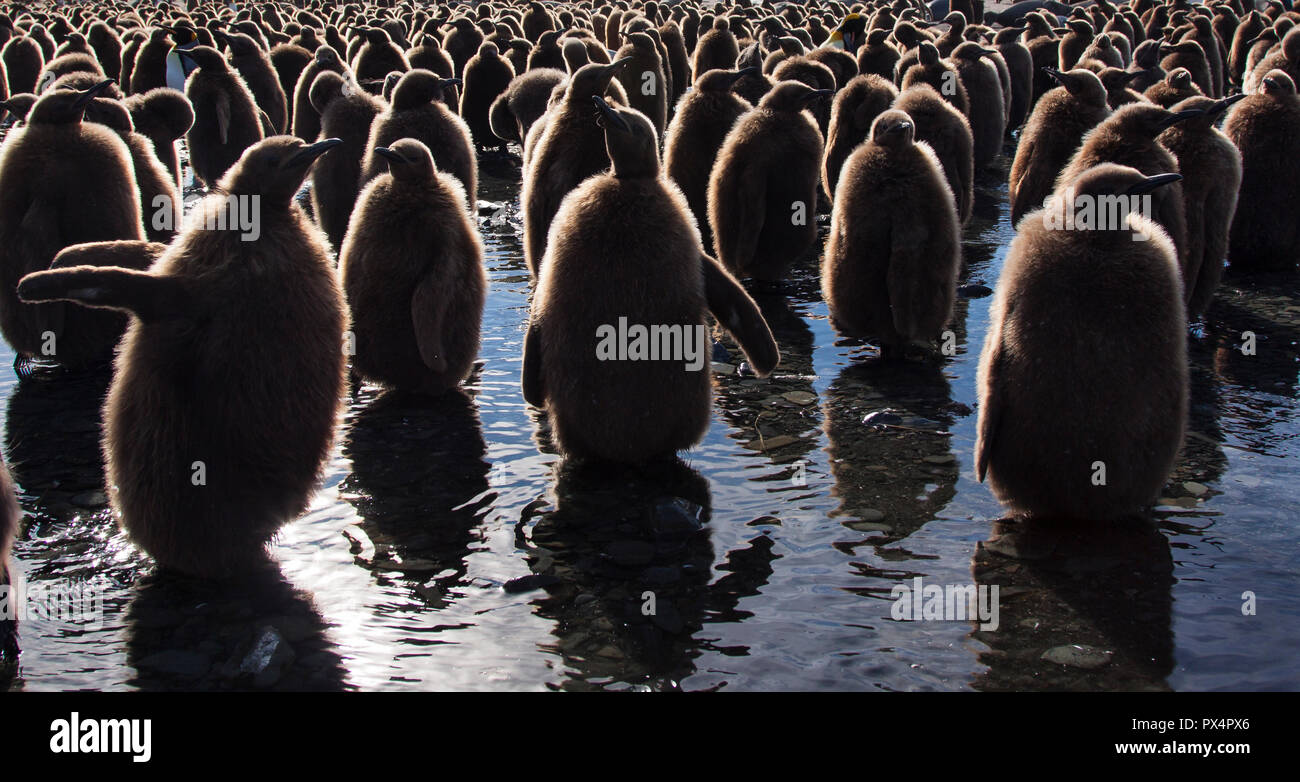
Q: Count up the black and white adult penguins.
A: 2